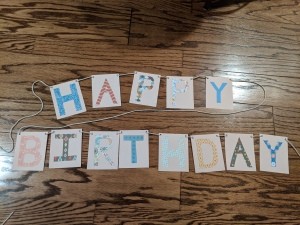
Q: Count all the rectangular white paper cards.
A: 13